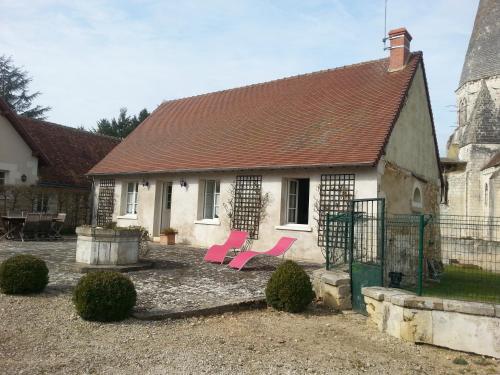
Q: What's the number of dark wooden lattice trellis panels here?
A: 3